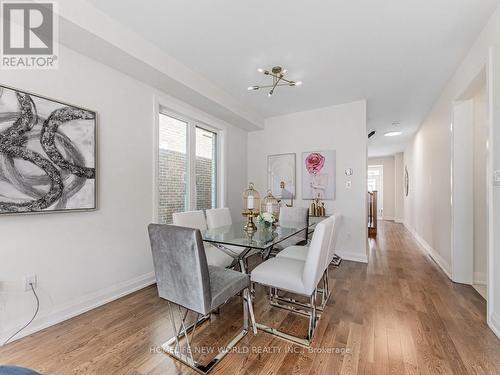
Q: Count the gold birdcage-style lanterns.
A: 2